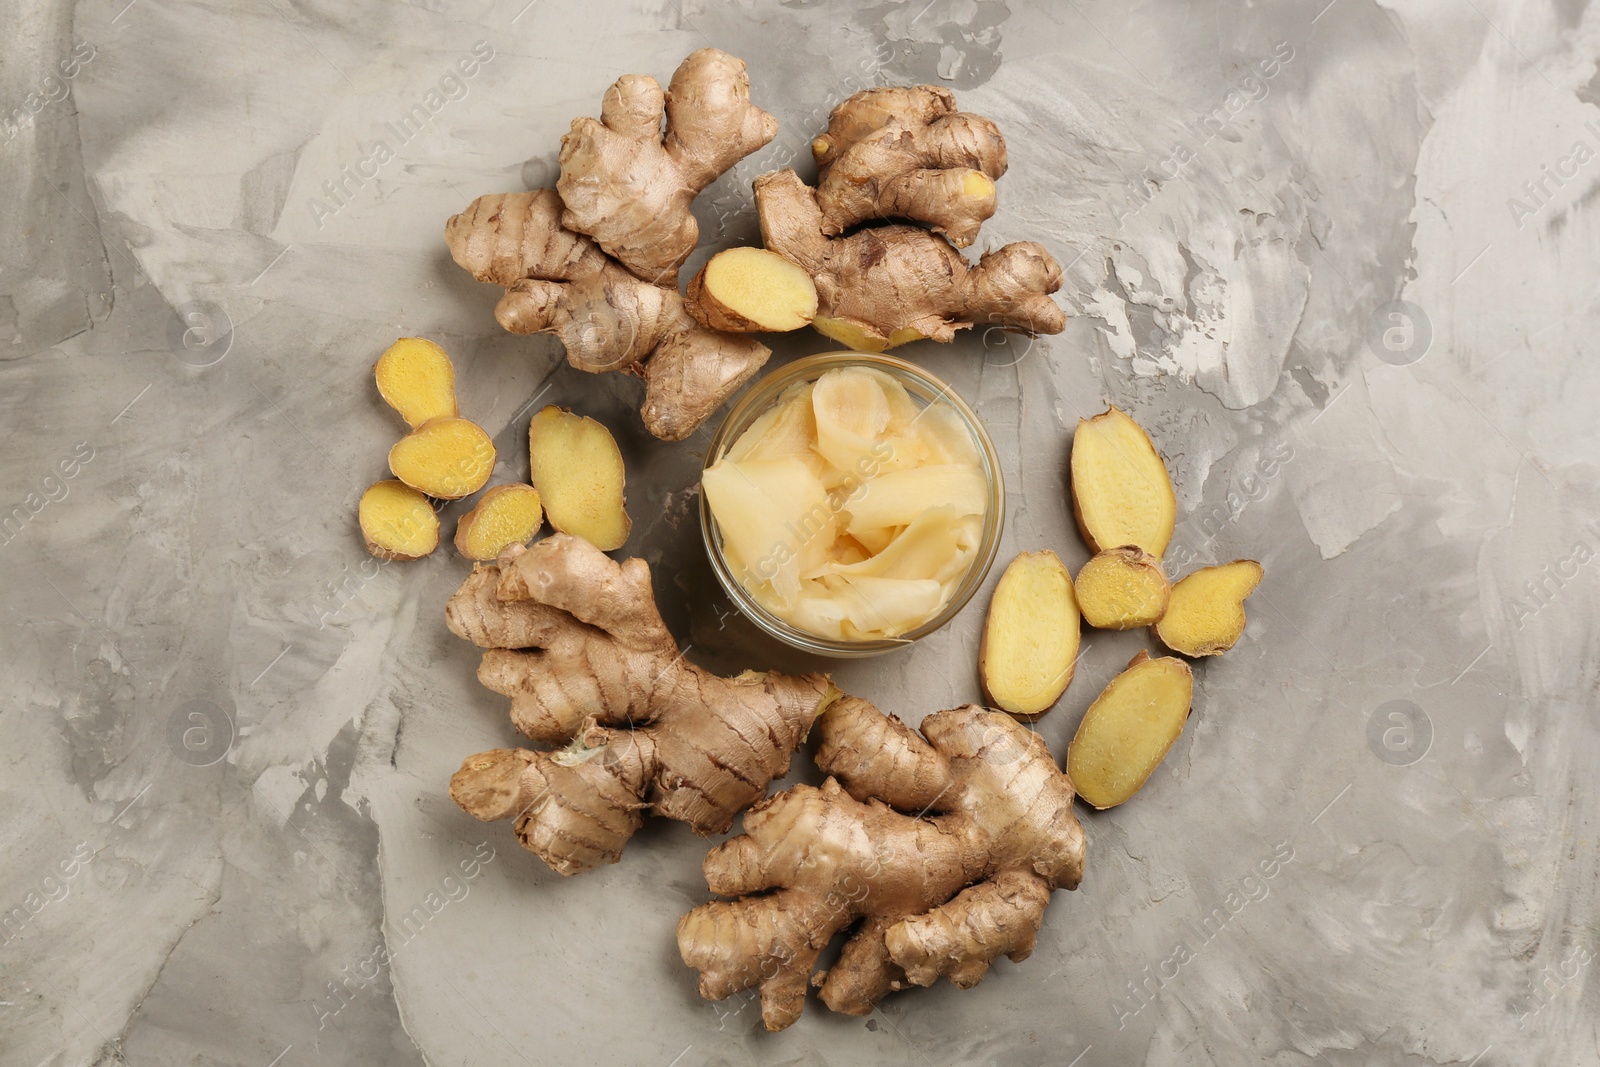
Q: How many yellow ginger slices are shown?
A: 11